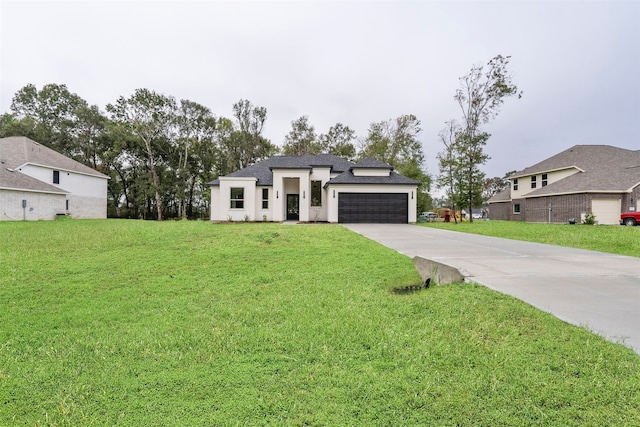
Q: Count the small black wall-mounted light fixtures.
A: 4